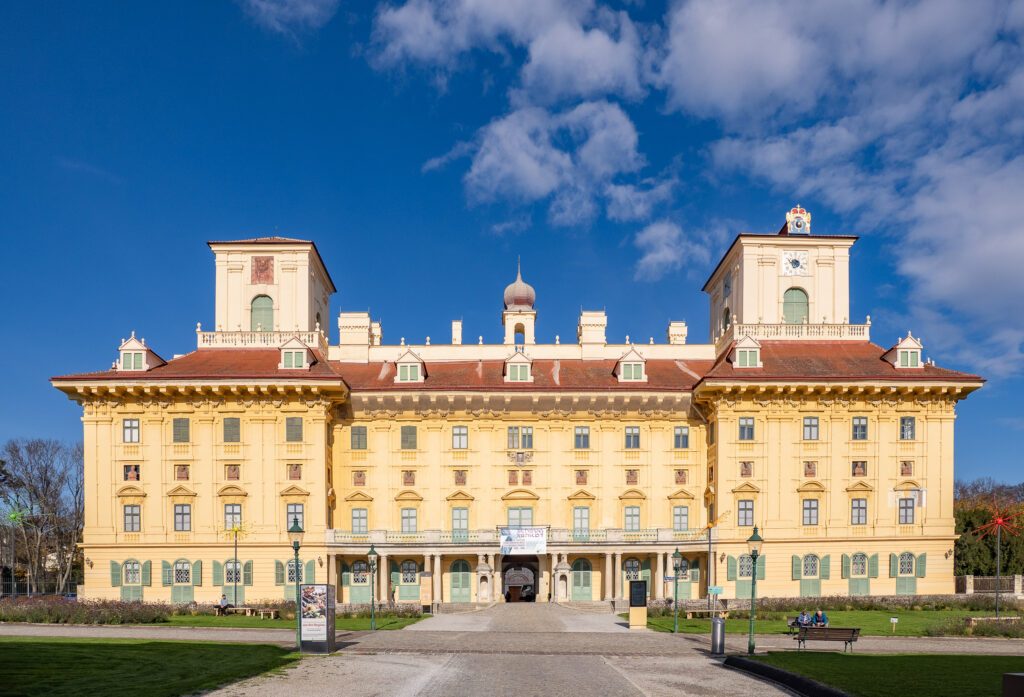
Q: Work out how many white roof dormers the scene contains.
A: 7